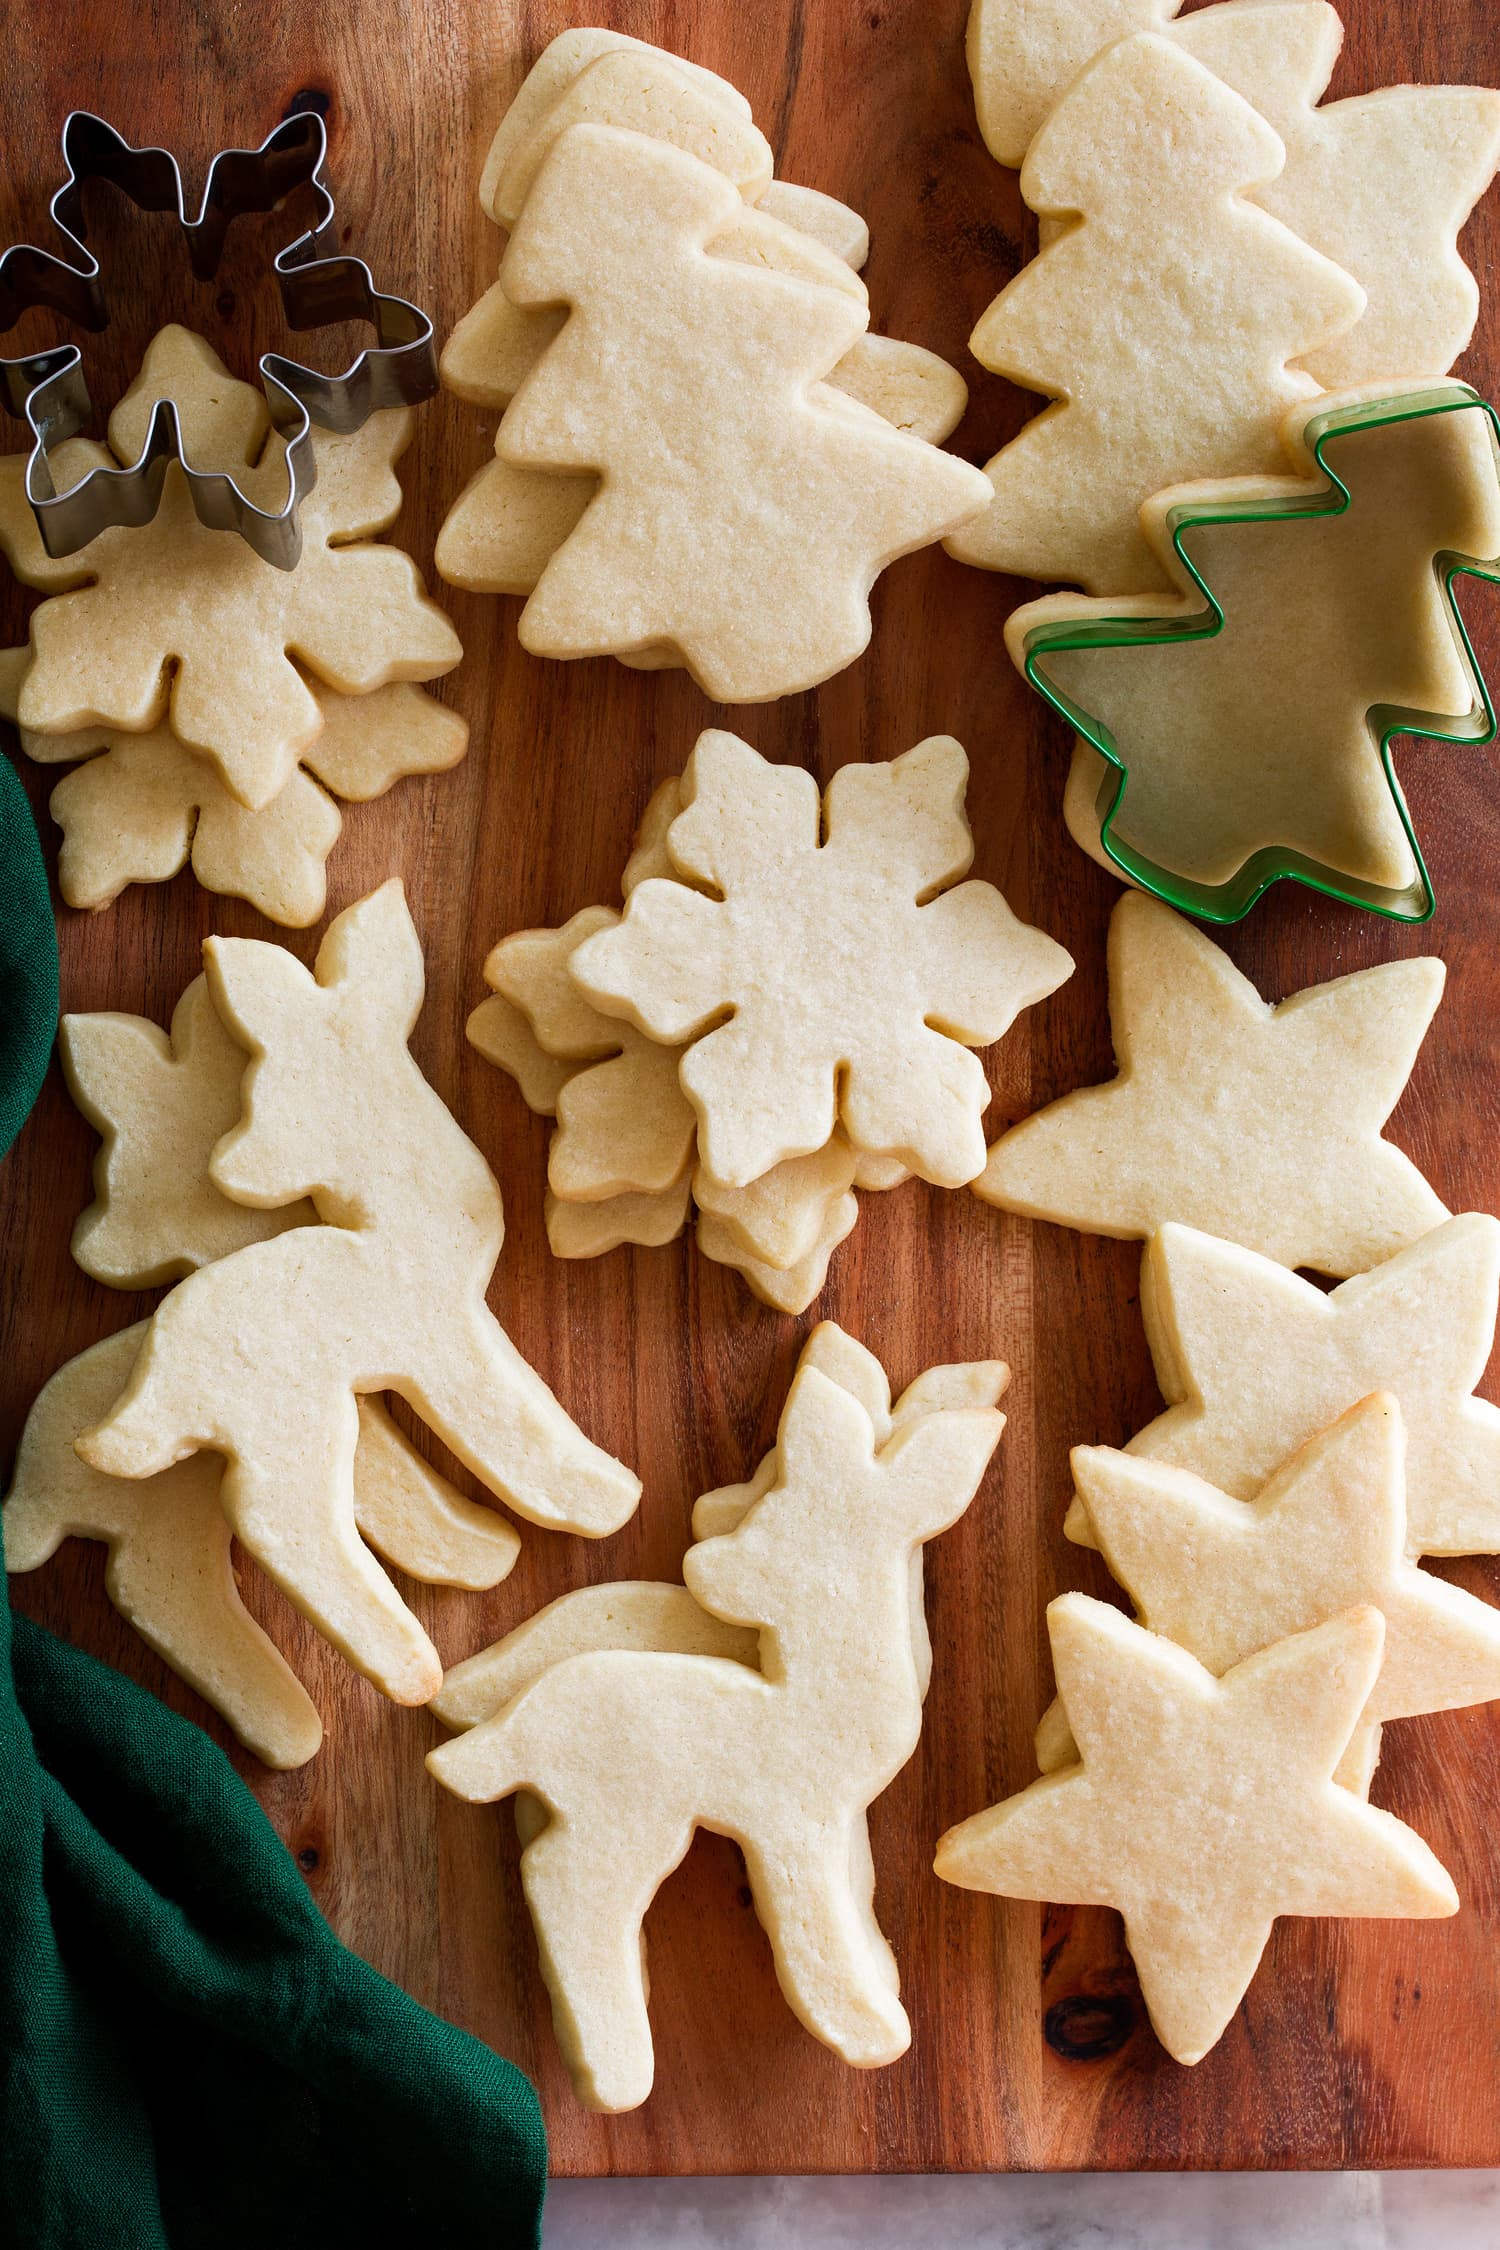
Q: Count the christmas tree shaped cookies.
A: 6